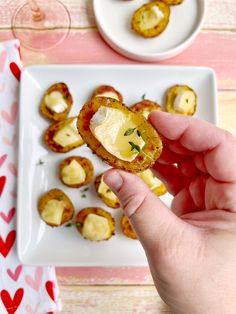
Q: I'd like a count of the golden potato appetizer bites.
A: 14